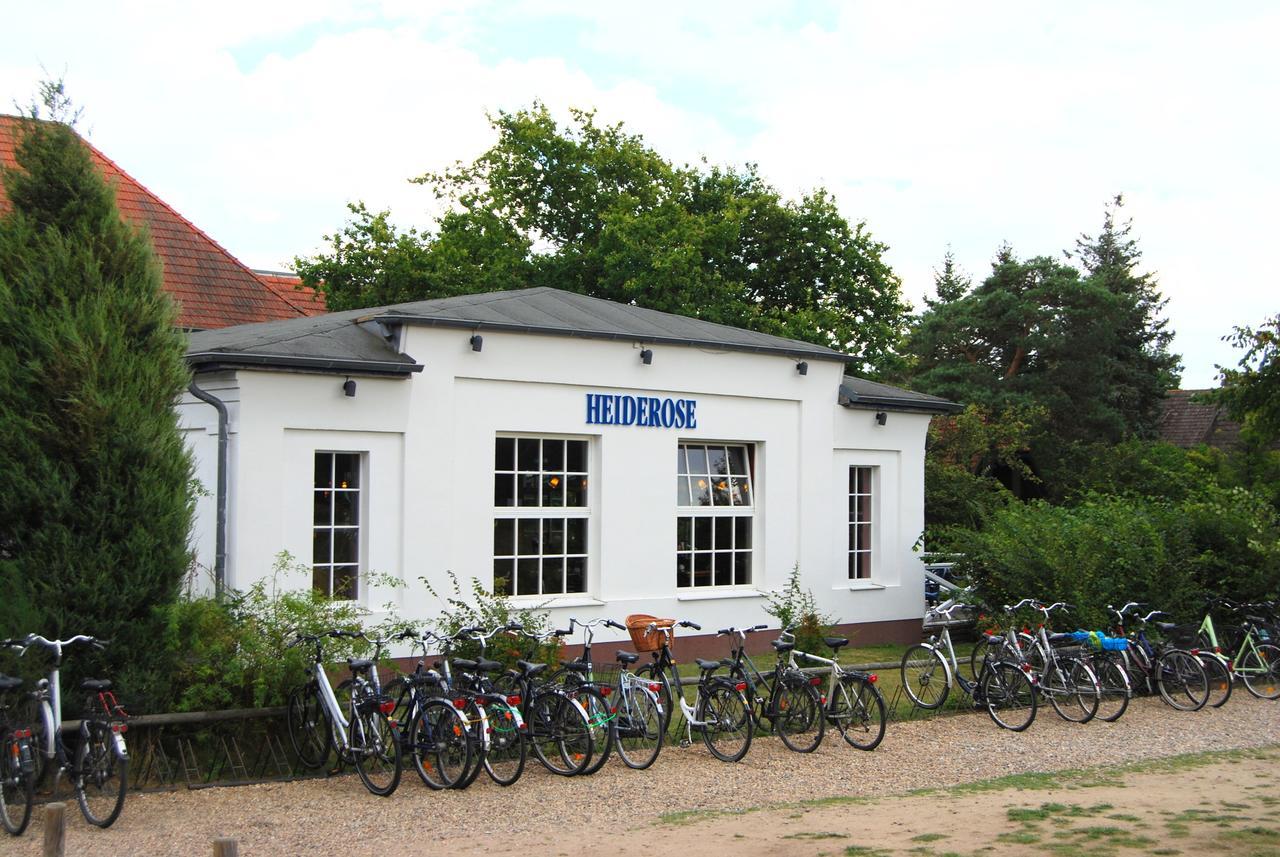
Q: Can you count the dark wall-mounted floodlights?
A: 5